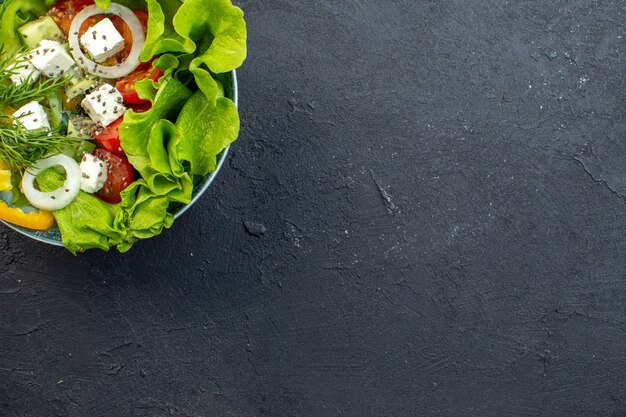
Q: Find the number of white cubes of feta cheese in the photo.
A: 6